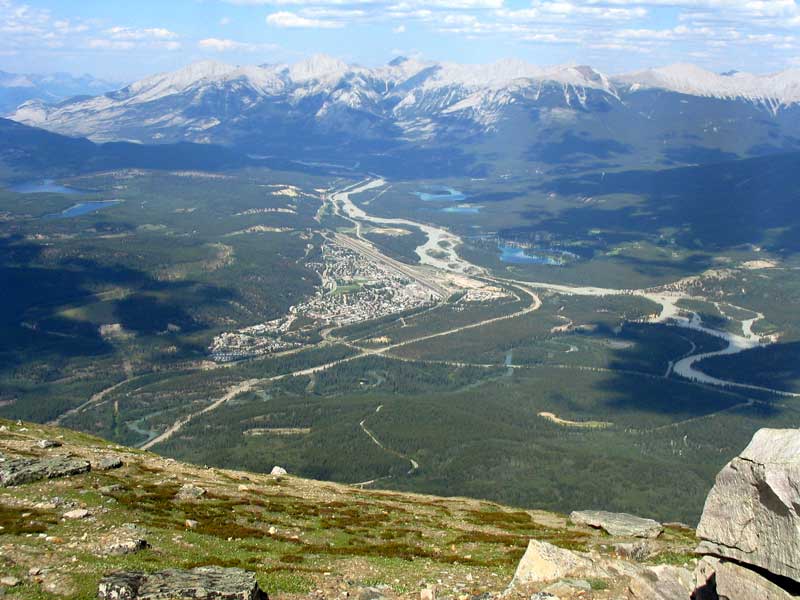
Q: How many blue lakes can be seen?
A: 5